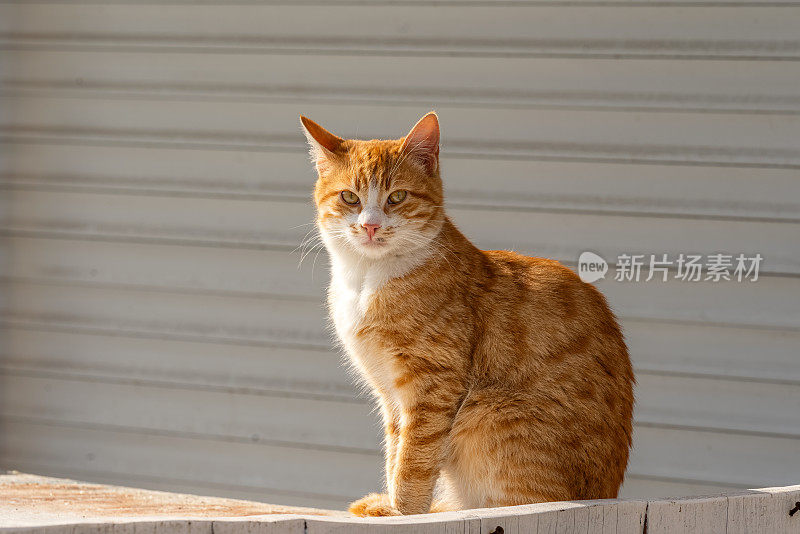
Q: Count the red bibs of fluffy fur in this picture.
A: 0